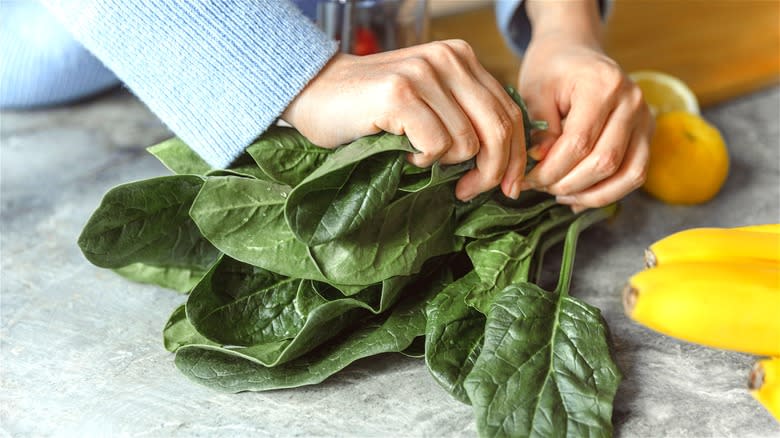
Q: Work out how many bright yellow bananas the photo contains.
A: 3